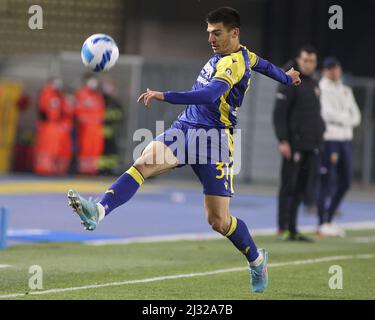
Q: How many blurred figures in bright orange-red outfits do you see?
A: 2